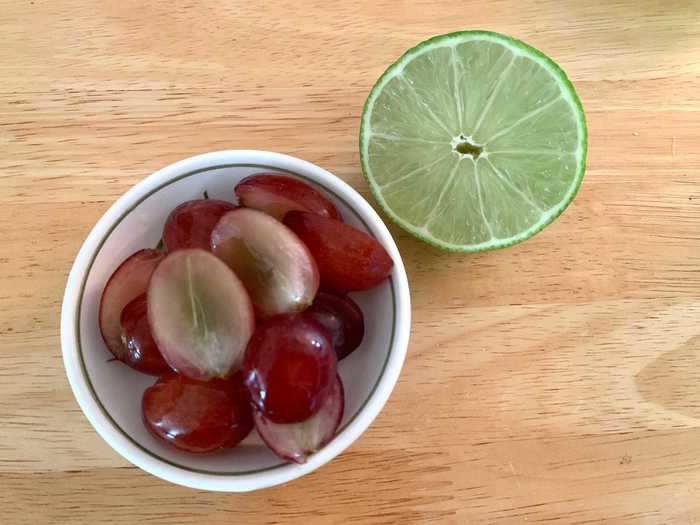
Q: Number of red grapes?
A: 11